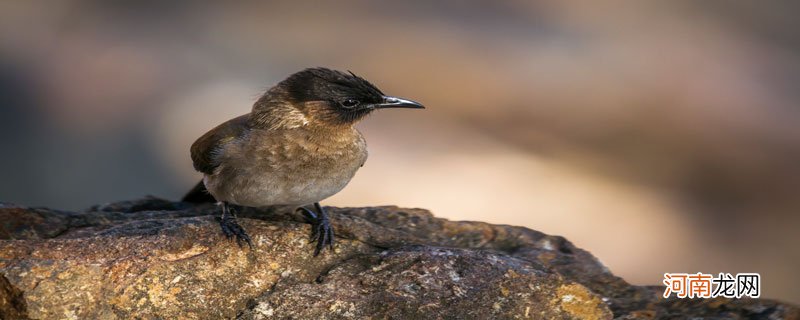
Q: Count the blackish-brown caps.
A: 1